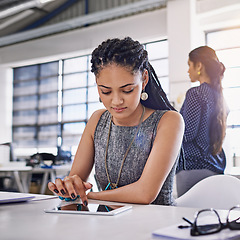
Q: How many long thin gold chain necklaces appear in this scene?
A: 1